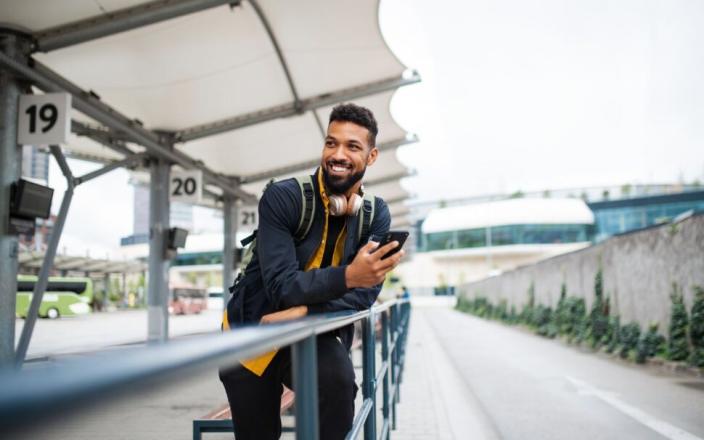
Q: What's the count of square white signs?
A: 3